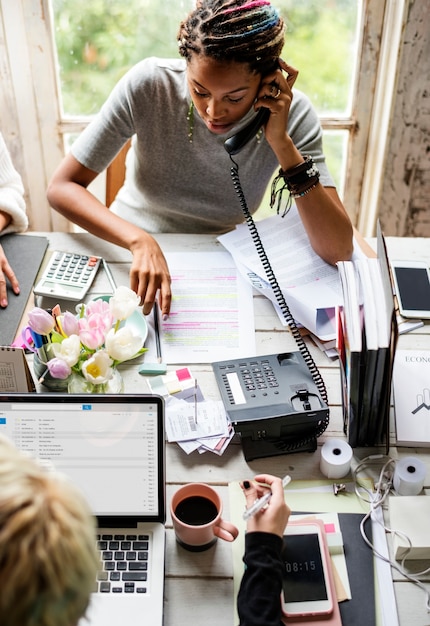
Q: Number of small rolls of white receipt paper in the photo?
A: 2